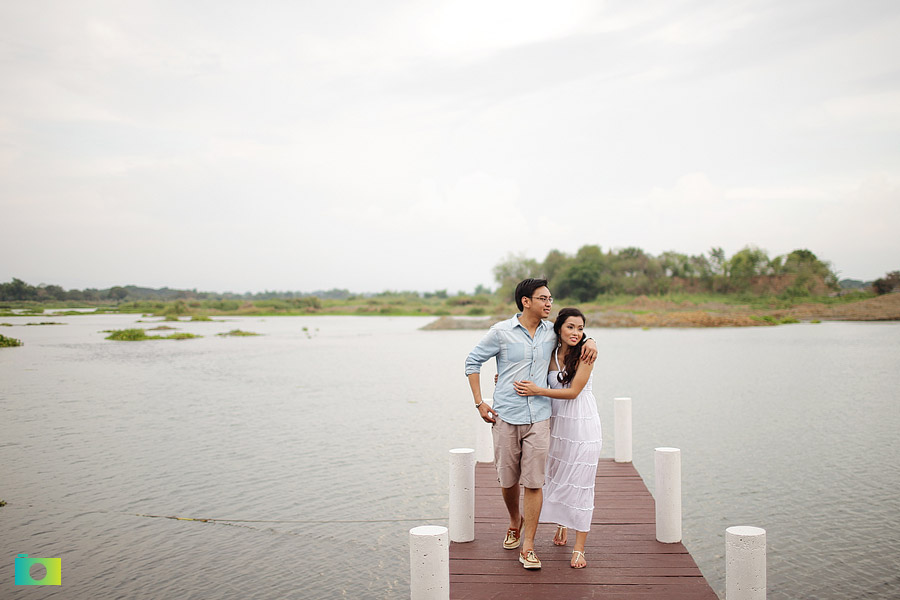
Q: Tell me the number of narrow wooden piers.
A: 1